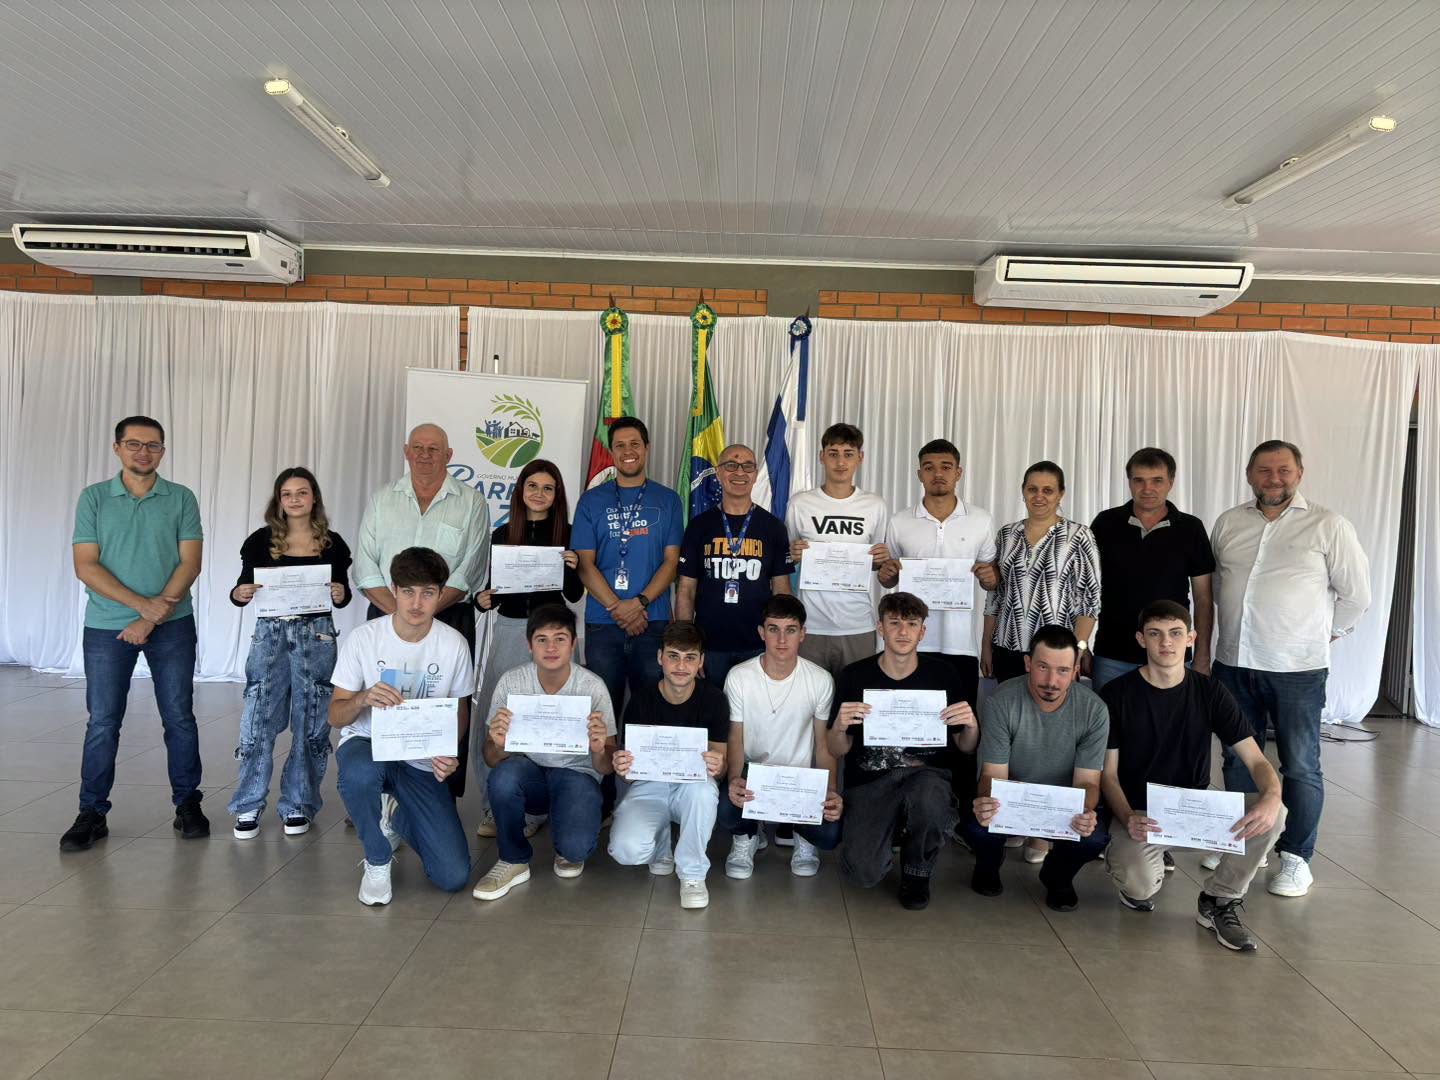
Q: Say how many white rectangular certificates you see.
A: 11